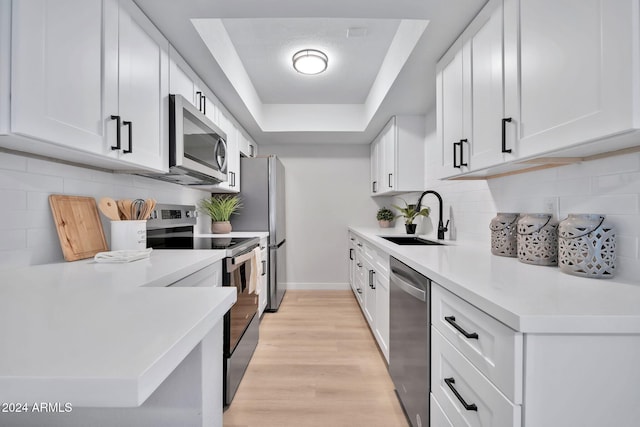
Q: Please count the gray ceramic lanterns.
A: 3